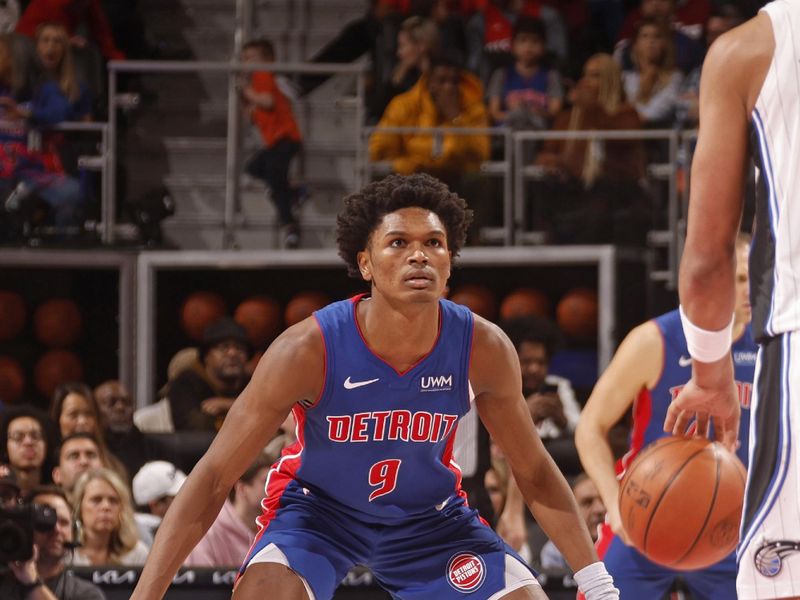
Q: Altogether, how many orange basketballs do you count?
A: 11